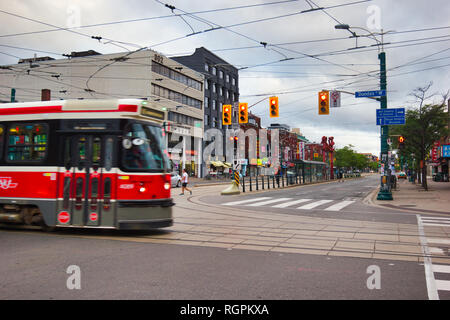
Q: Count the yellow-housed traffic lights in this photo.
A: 4